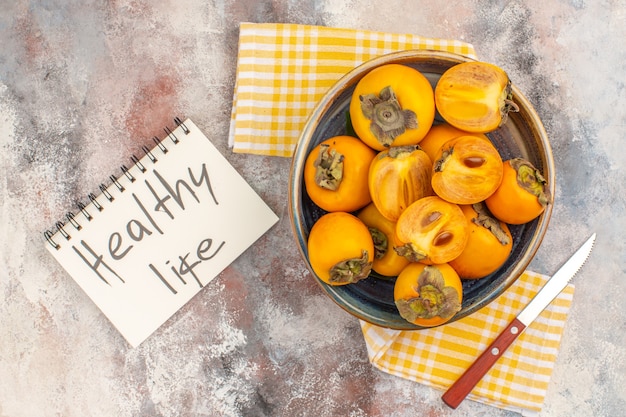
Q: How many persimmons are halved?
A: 4